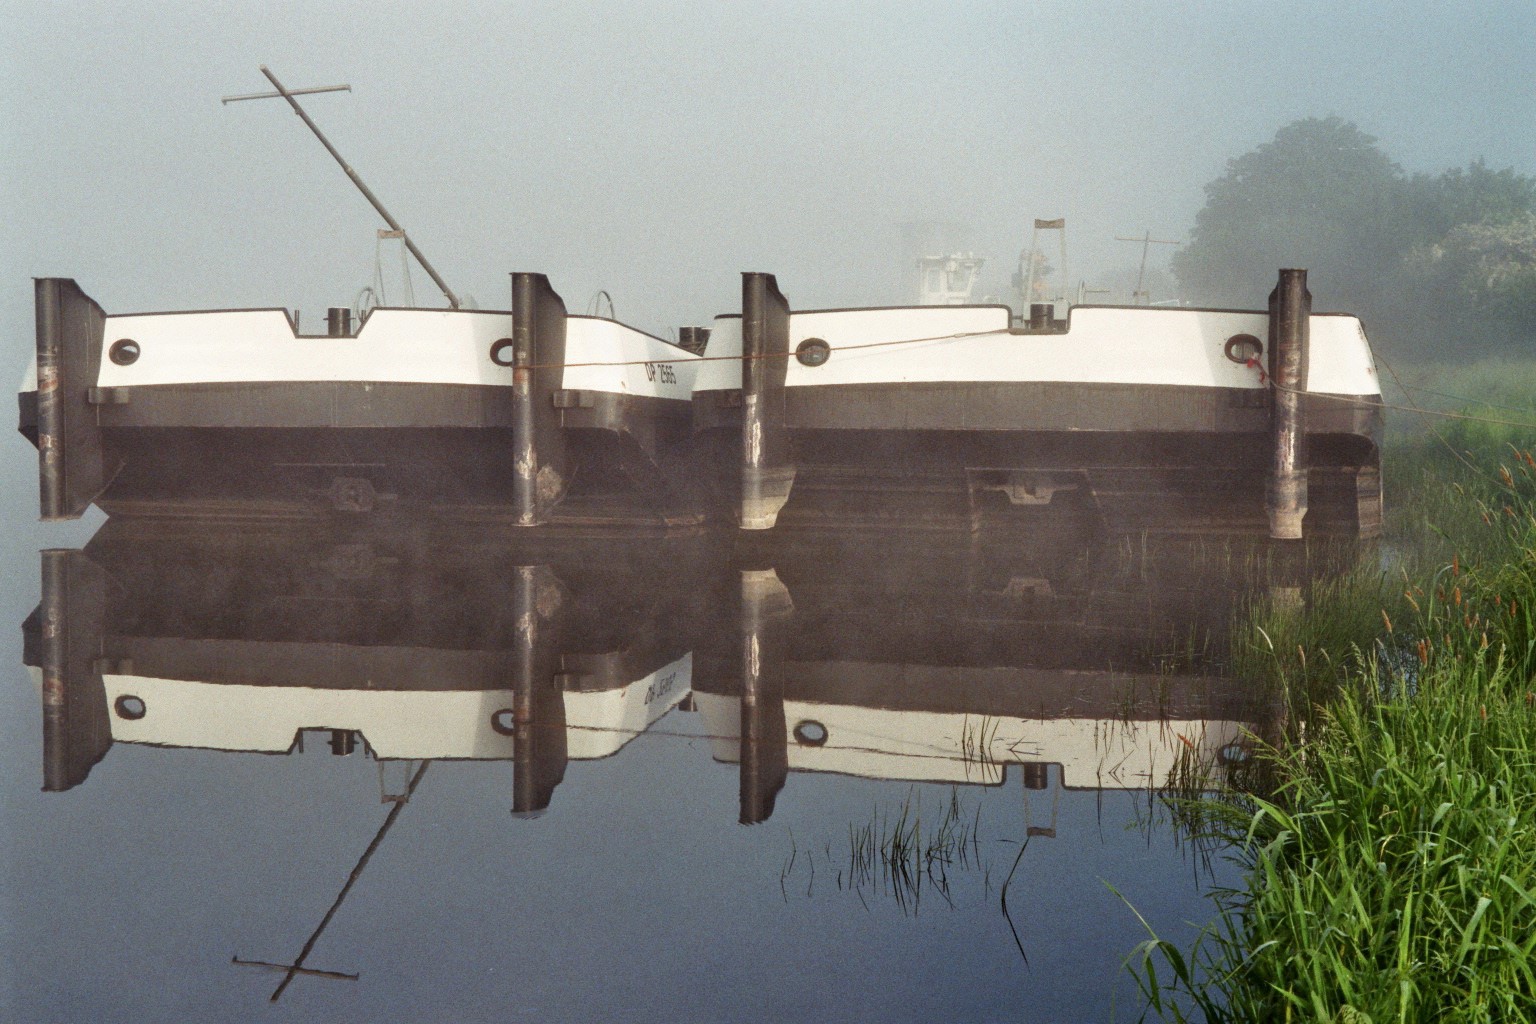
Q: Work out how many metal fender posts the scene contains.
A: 4